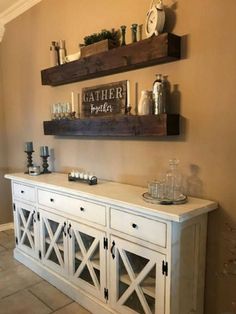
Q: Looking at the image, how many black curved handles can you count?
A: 4